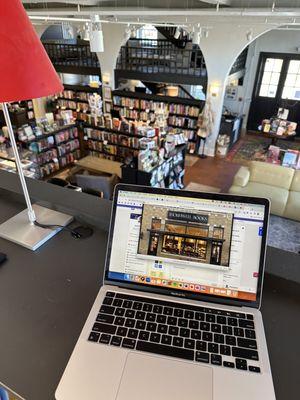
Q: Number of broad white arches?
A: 3